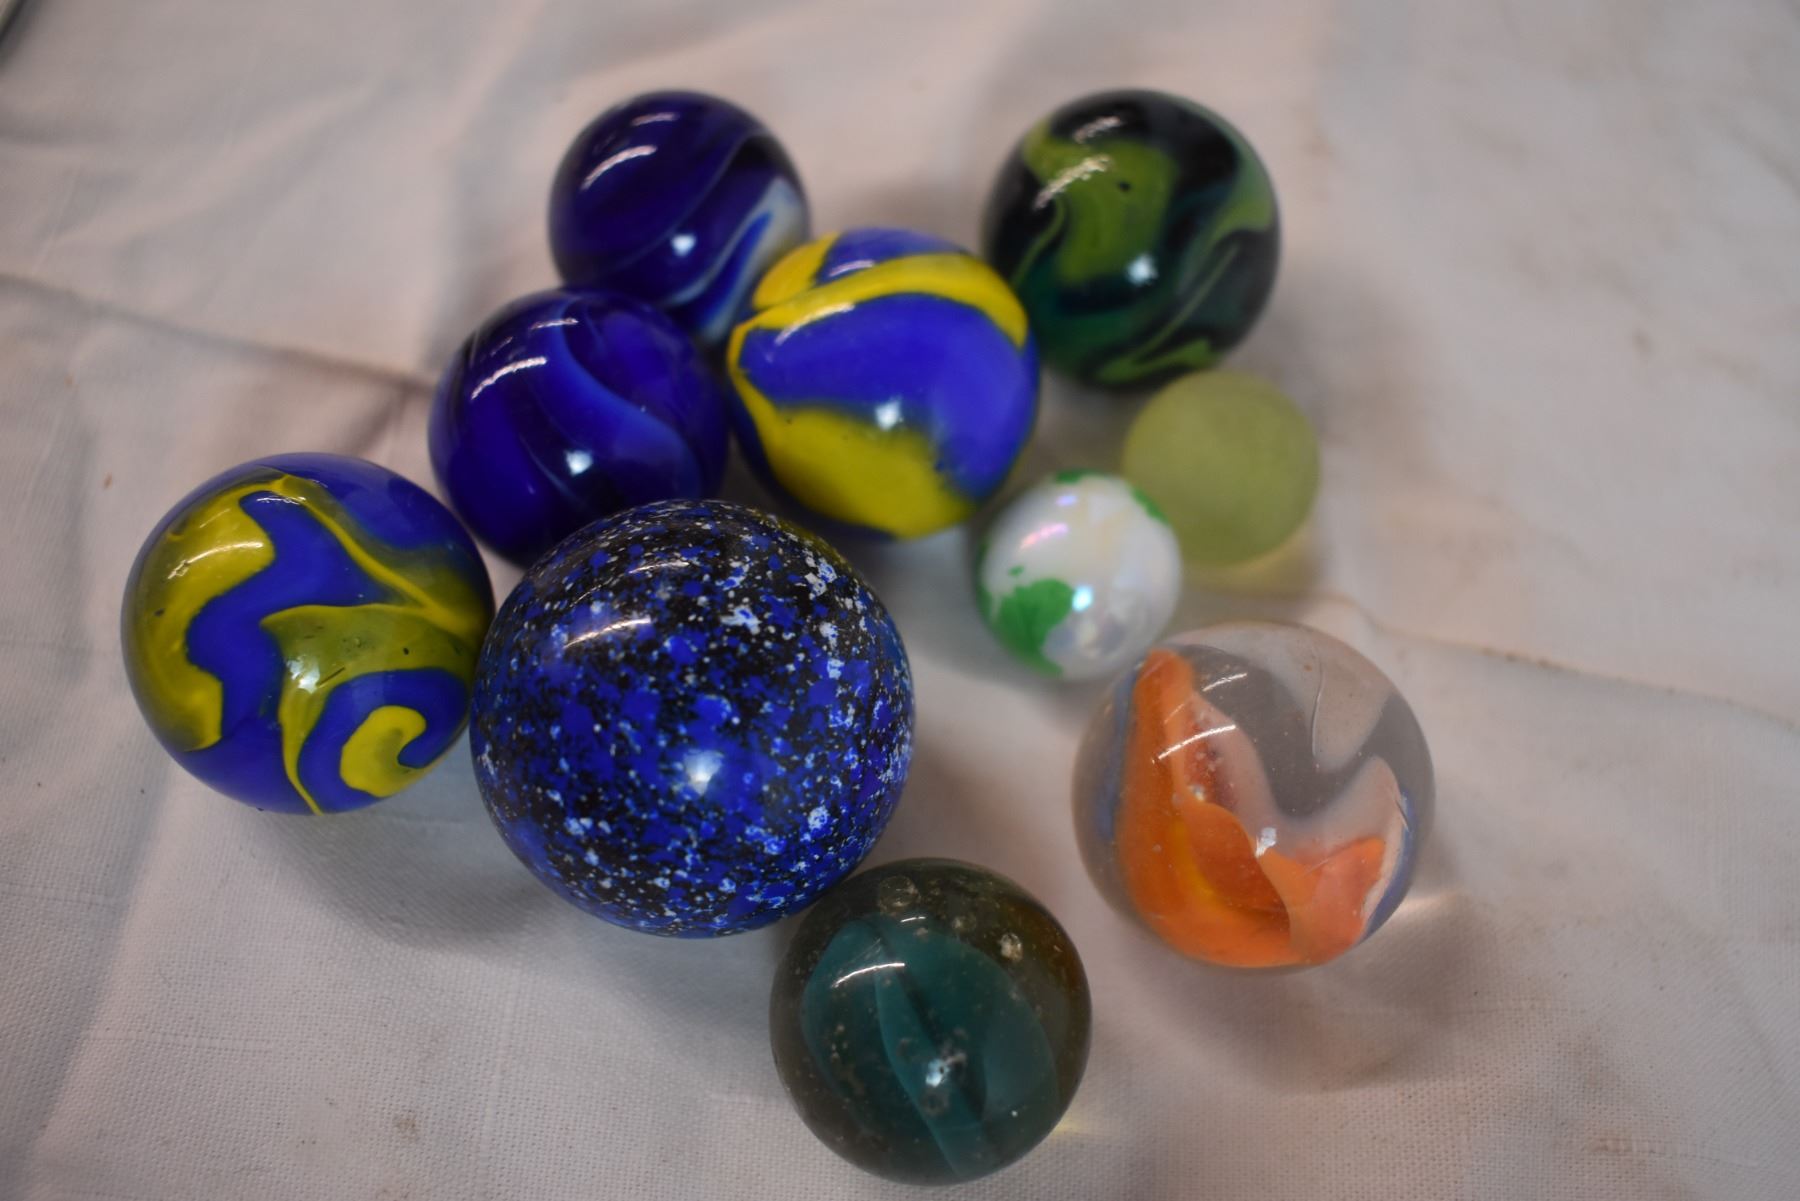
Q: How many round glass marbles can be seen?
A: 10